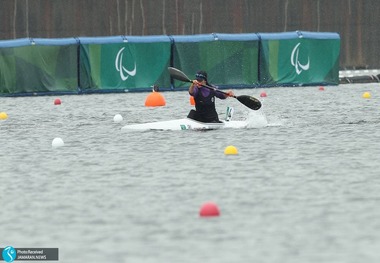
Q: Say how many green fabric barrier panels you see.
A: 4